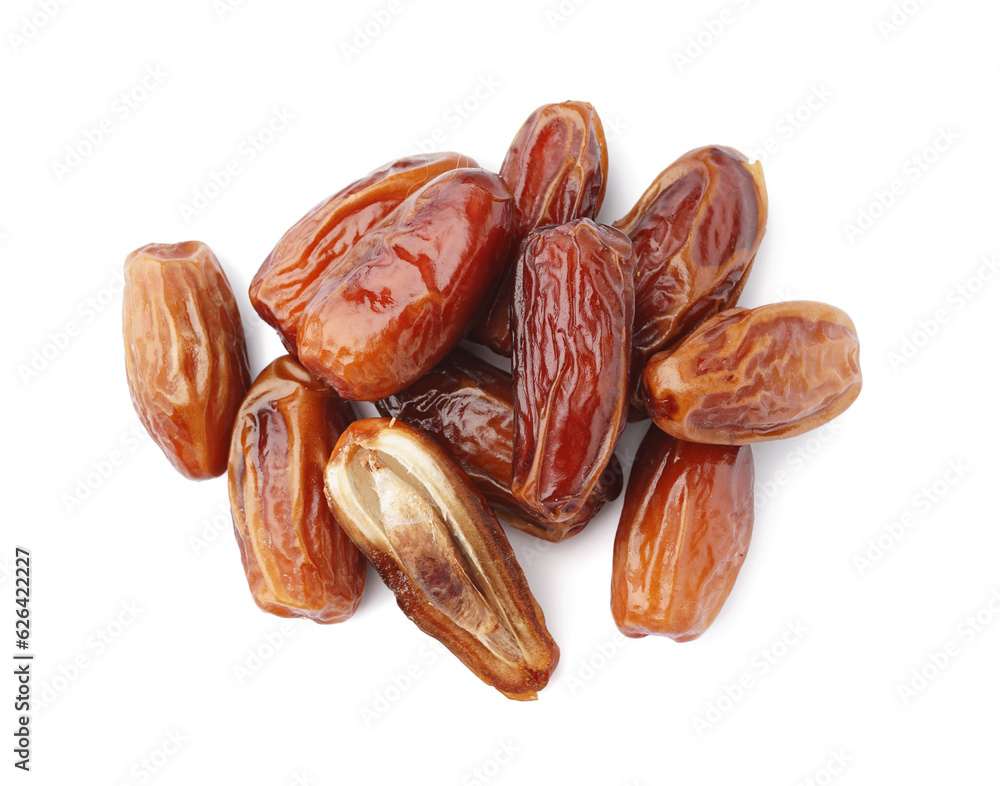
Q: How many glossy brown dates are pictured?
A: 11